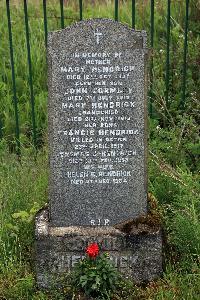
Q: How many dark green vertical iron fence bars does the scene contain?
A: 10